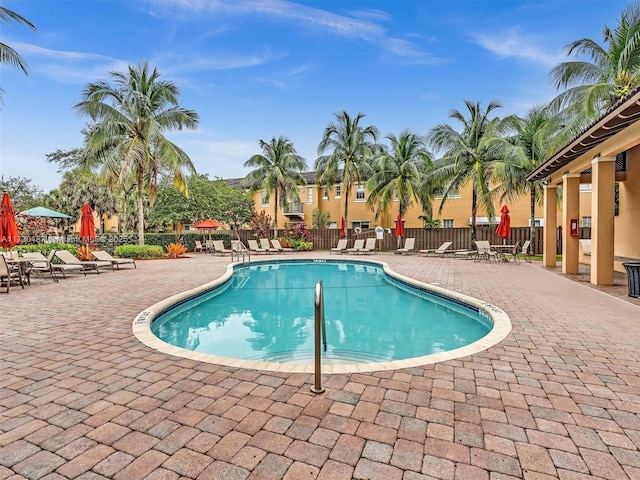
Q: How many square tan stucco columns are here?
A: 3